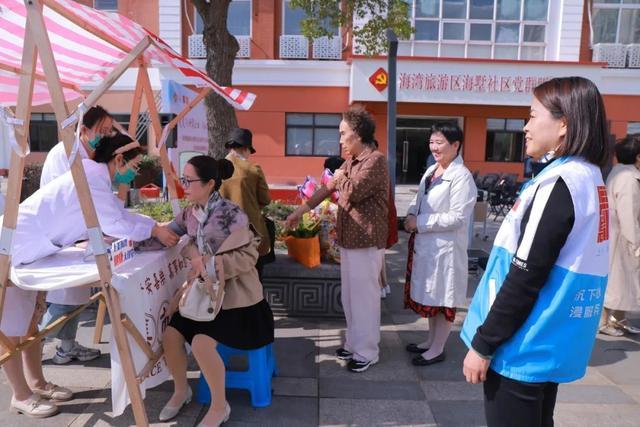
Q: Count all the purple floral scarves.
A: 1